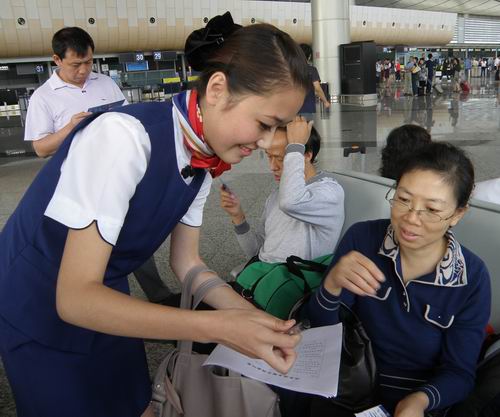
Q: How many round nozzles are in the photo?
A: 10